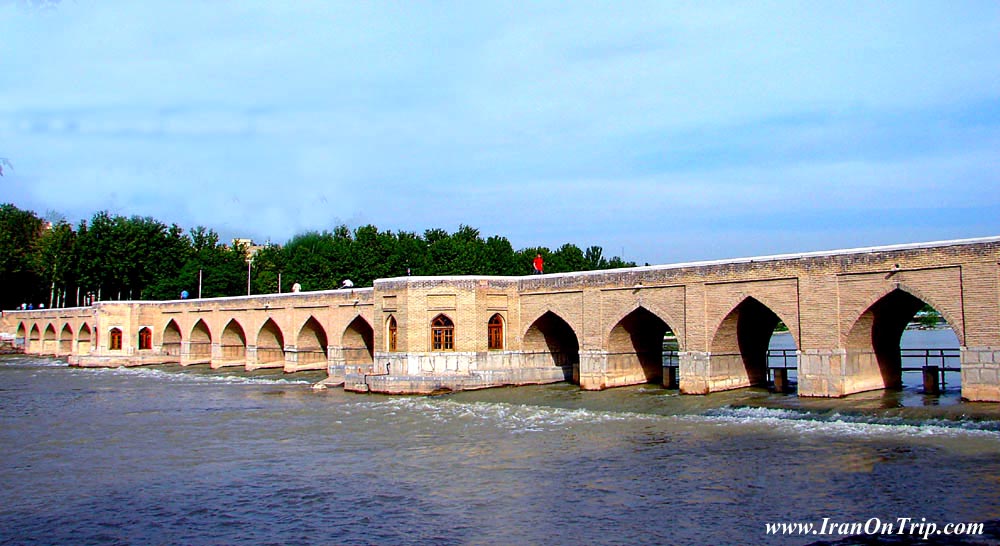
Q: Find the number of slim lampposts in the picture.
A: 3